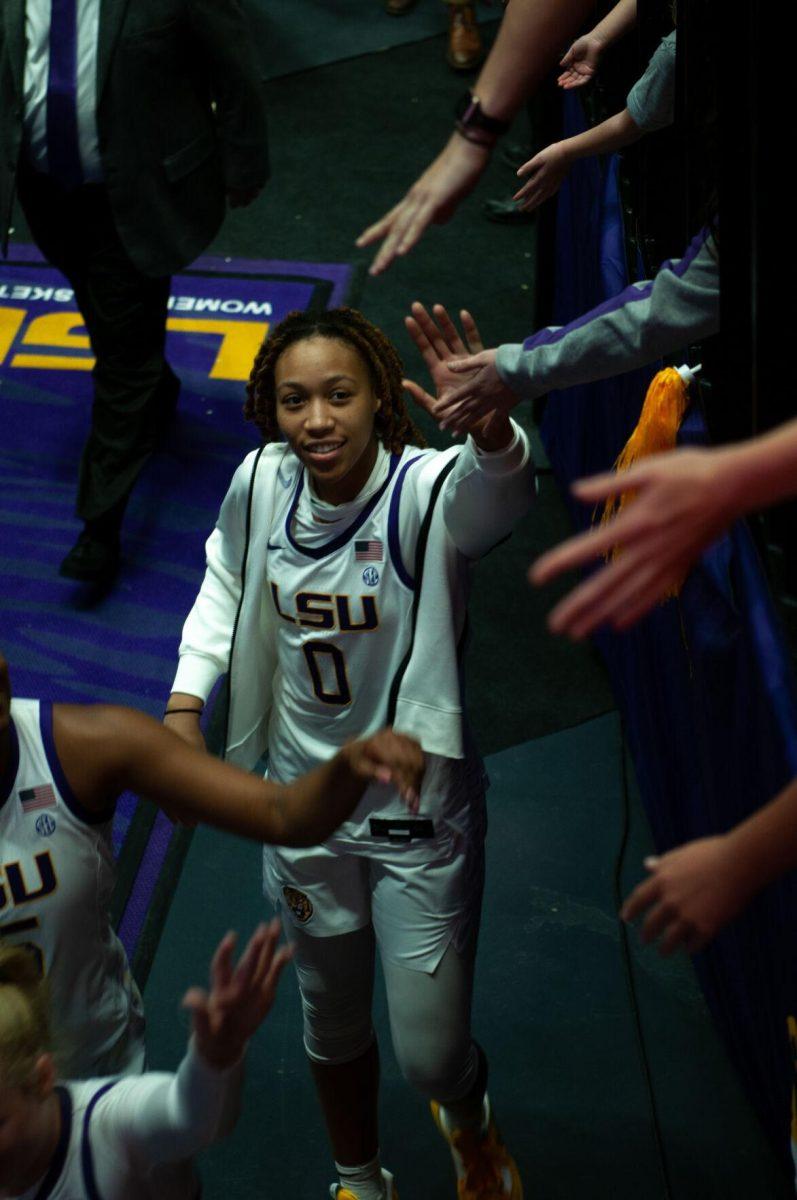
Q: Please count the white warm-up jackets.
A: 1